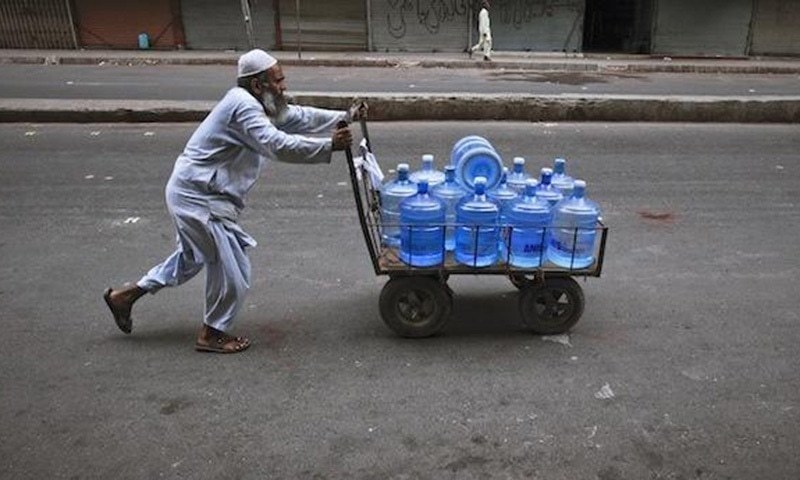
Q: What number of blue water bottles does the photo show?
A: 12